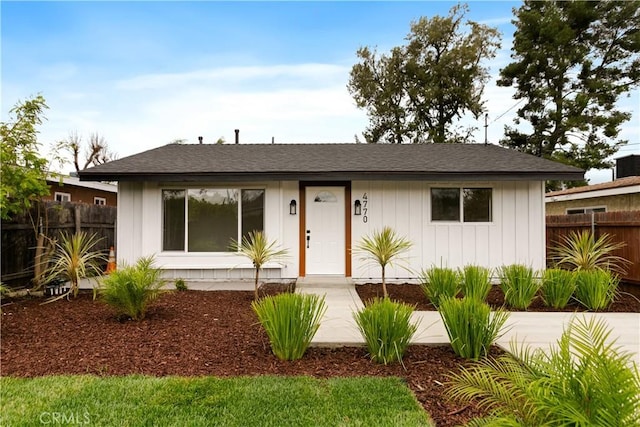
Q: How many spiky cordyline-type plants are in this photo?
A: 4